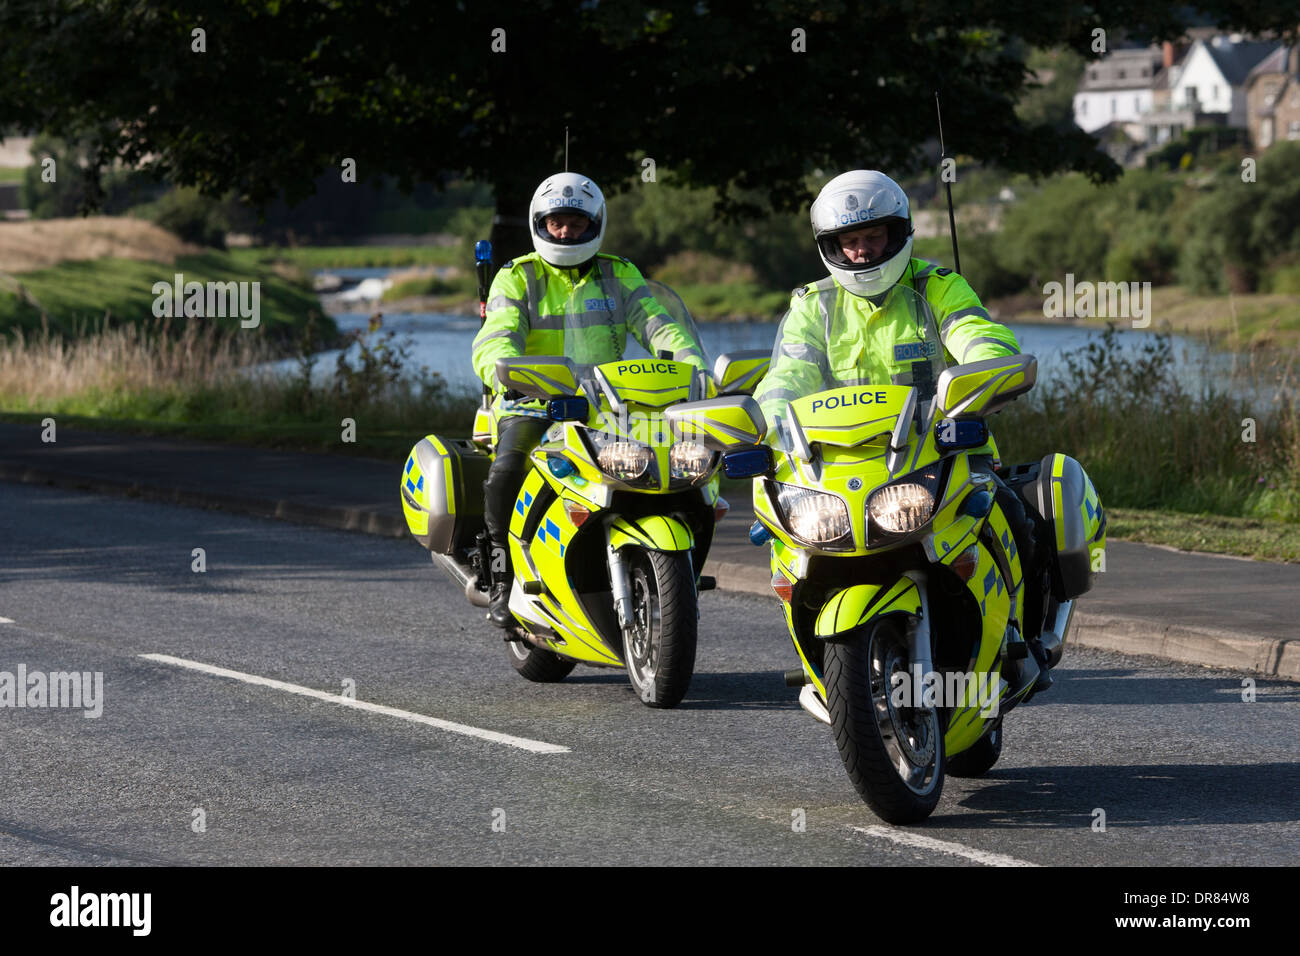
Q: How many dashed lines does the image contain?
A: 3